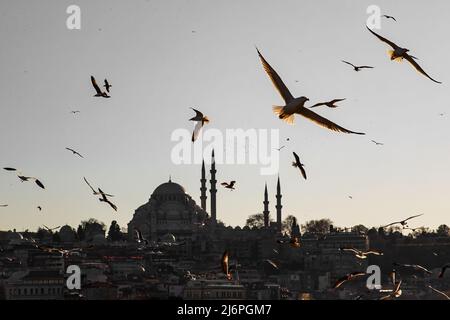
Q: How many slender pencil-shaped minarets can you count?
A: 4